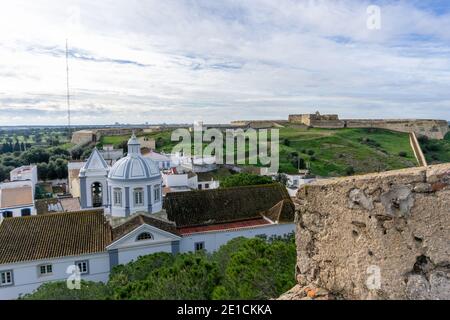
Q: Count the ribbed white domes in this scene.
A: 1